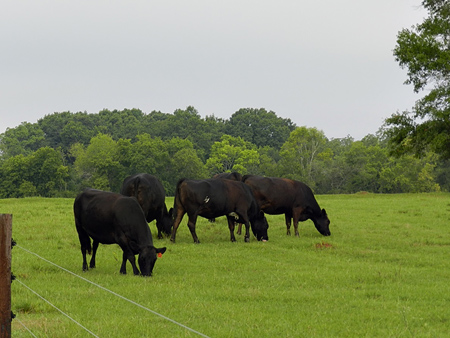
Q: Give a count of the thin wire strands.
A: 3